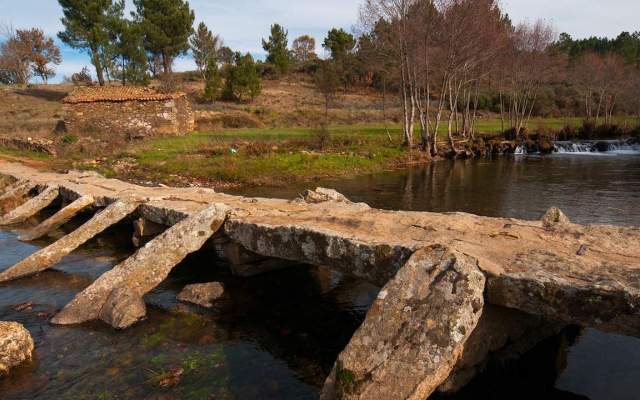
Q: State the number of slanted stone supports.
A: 6